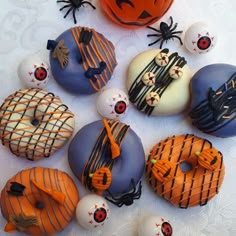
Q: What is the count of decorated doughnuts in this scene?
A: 7